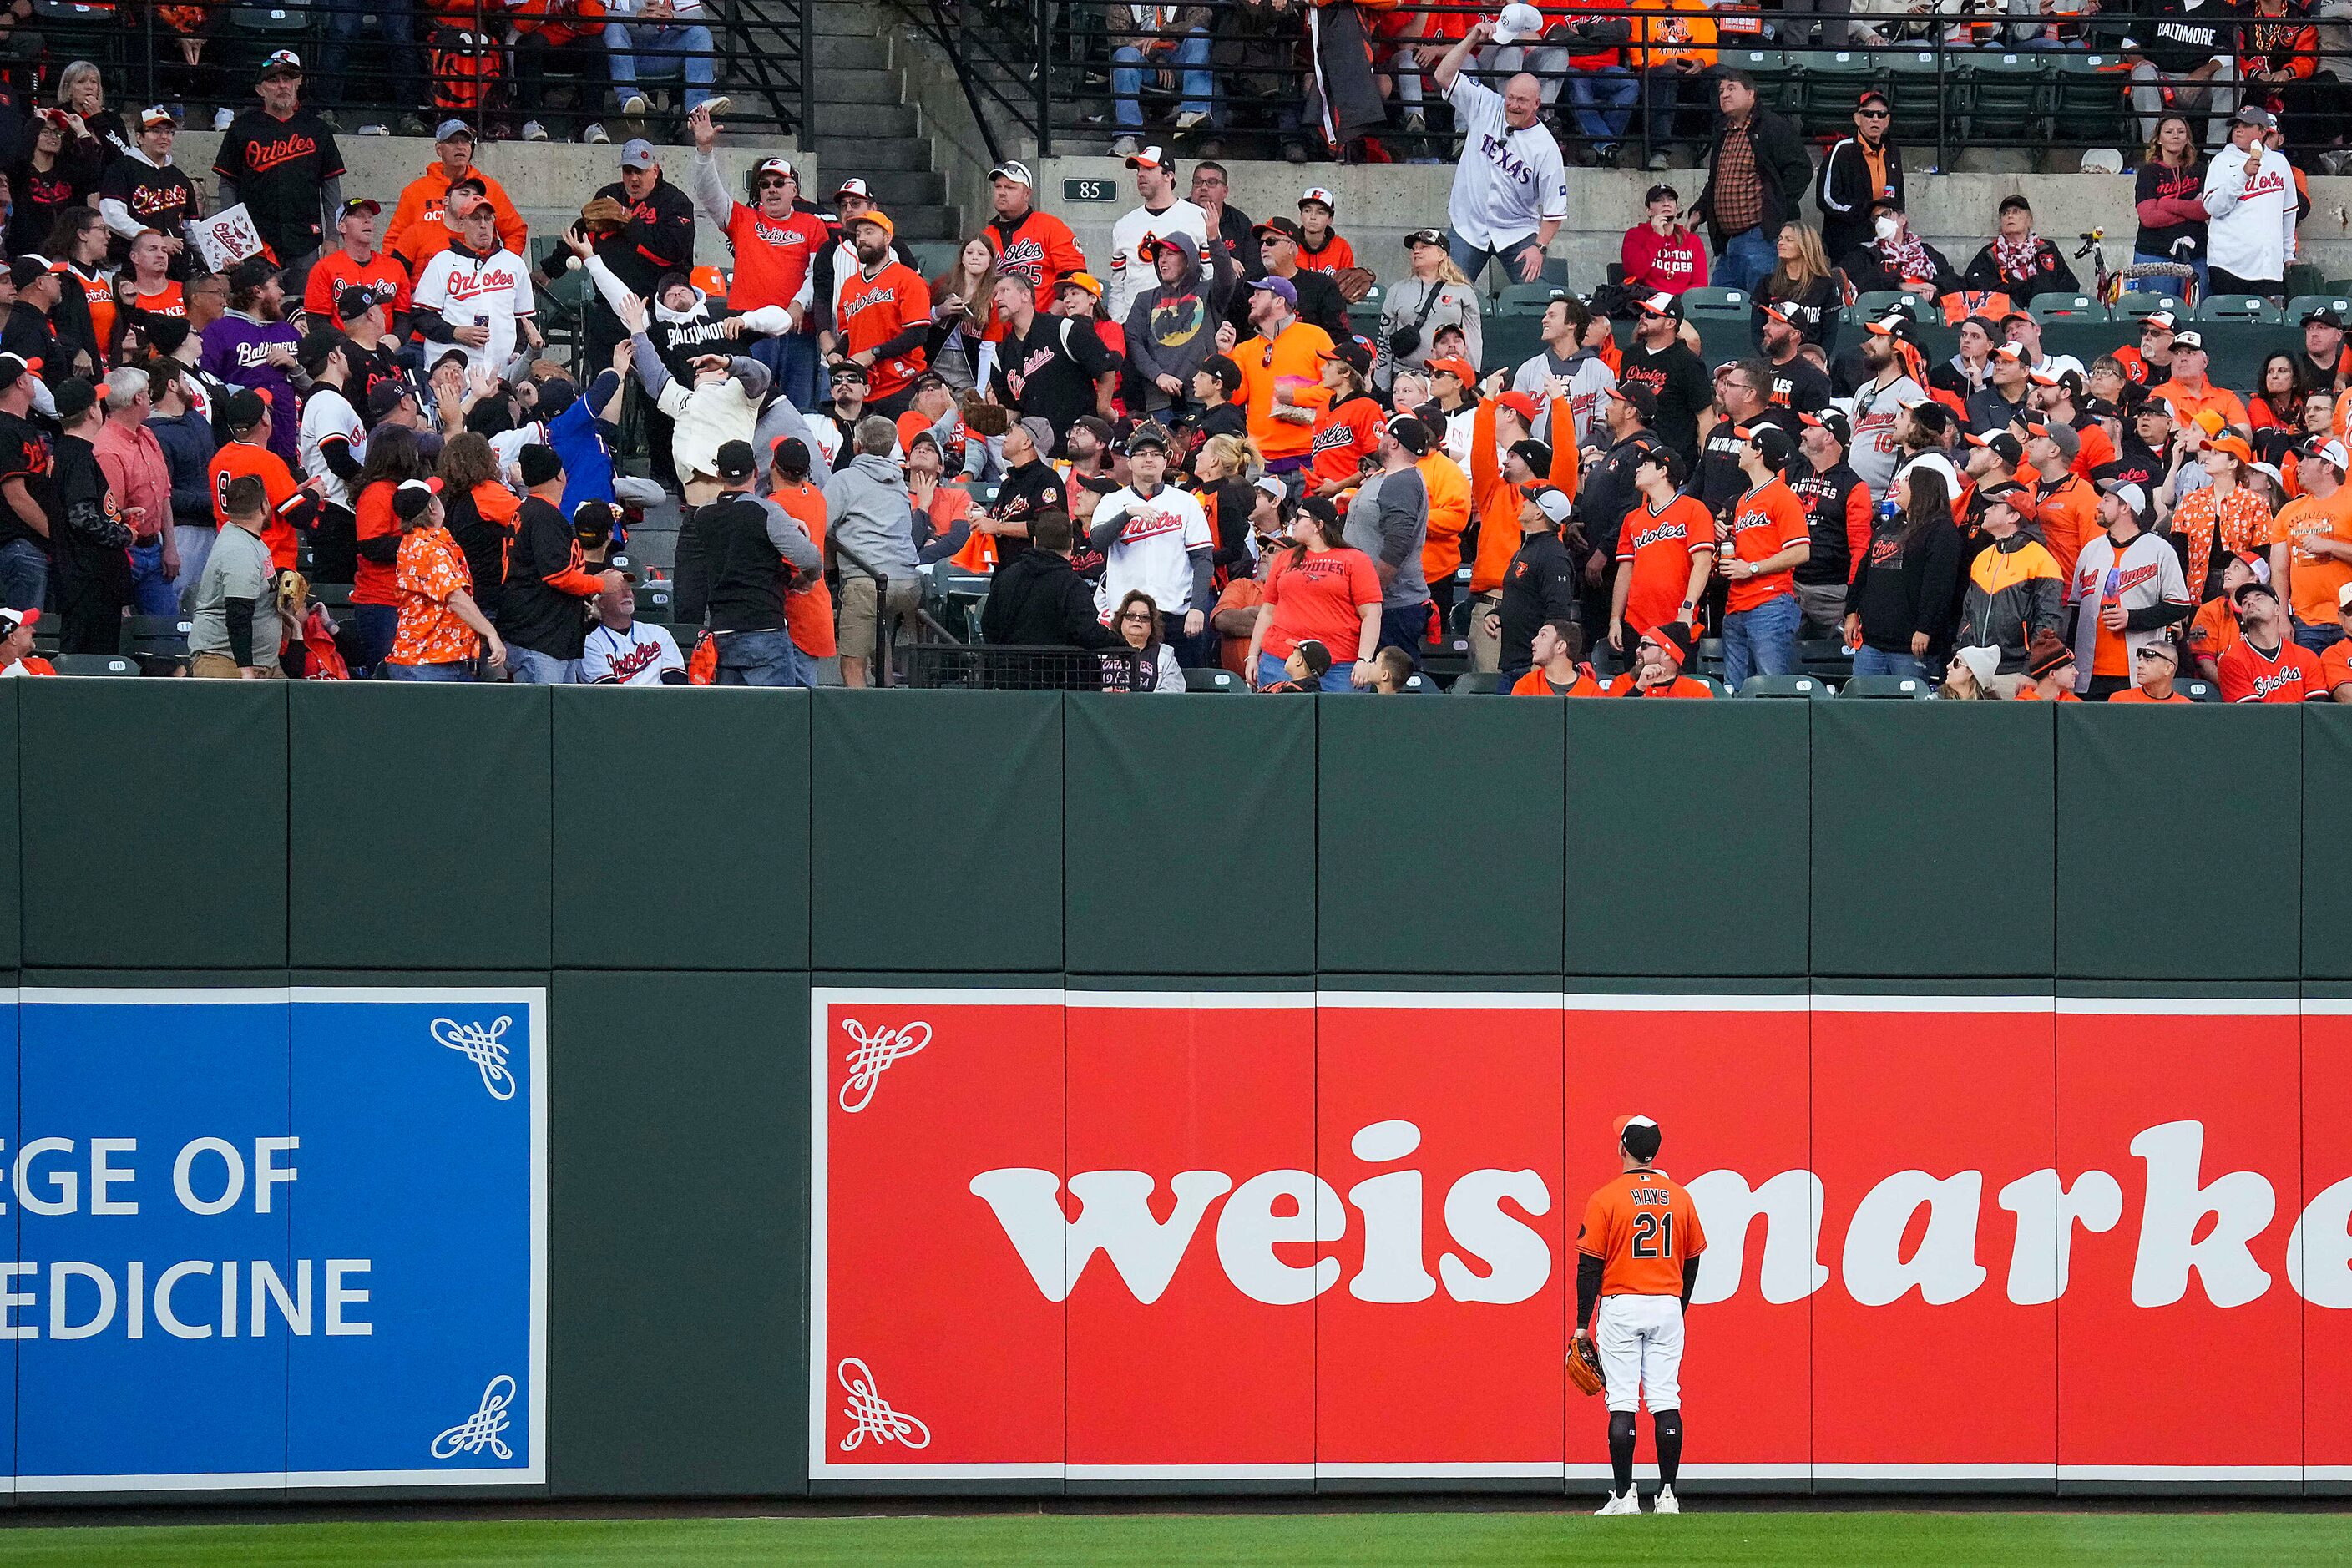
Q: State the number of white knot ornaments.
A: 4